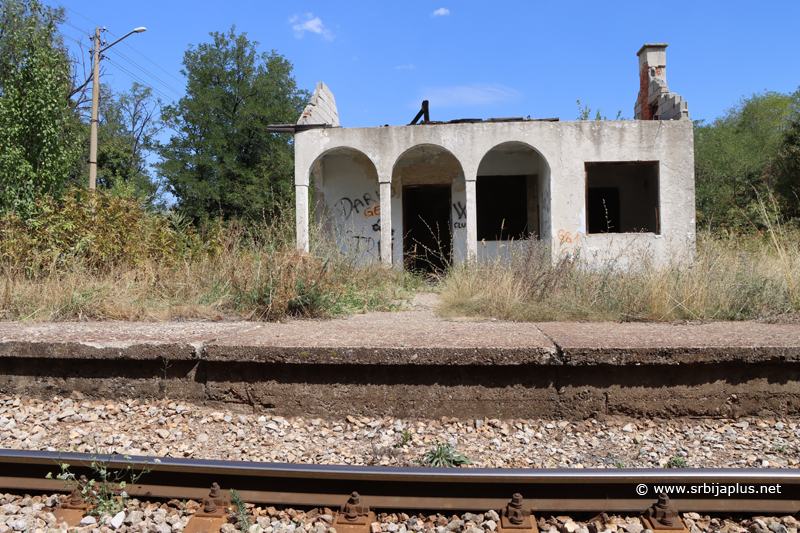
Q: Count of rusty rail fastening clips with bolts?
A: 5